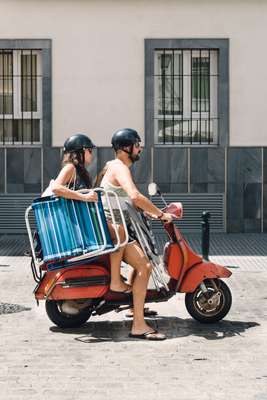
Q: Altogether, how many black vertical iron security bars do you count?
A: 10